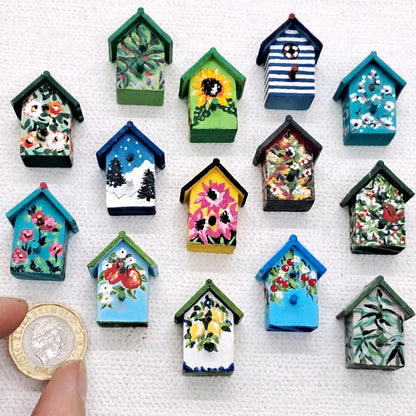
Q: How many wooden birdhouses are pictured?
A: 14